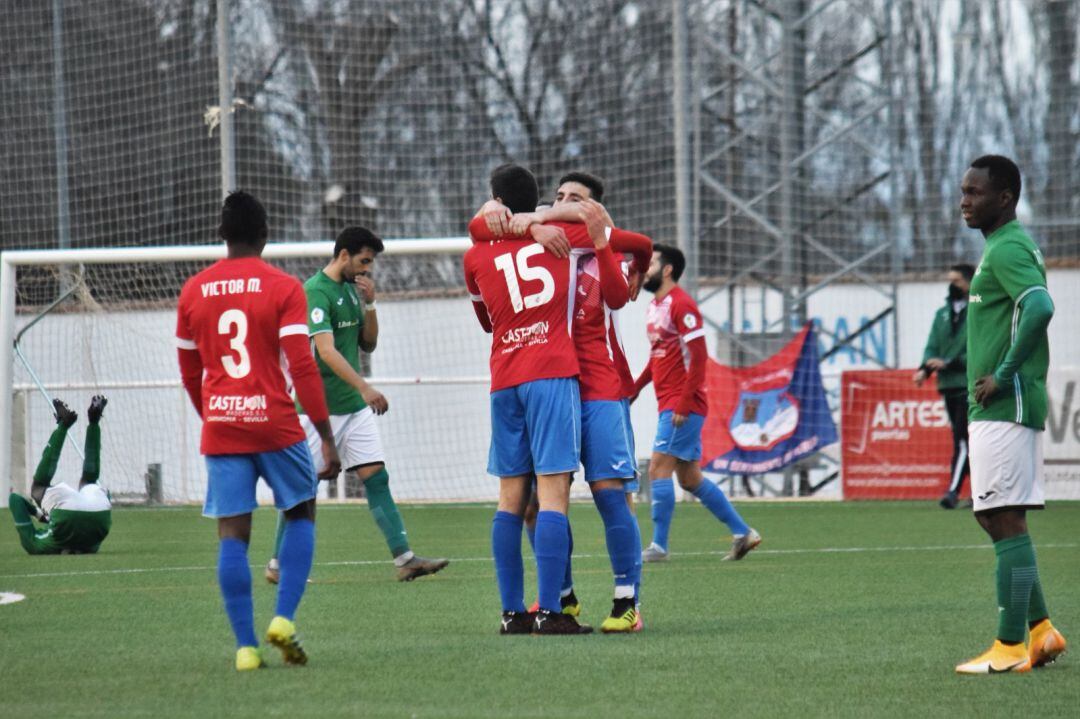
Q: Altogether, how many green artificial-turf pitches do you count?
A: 1